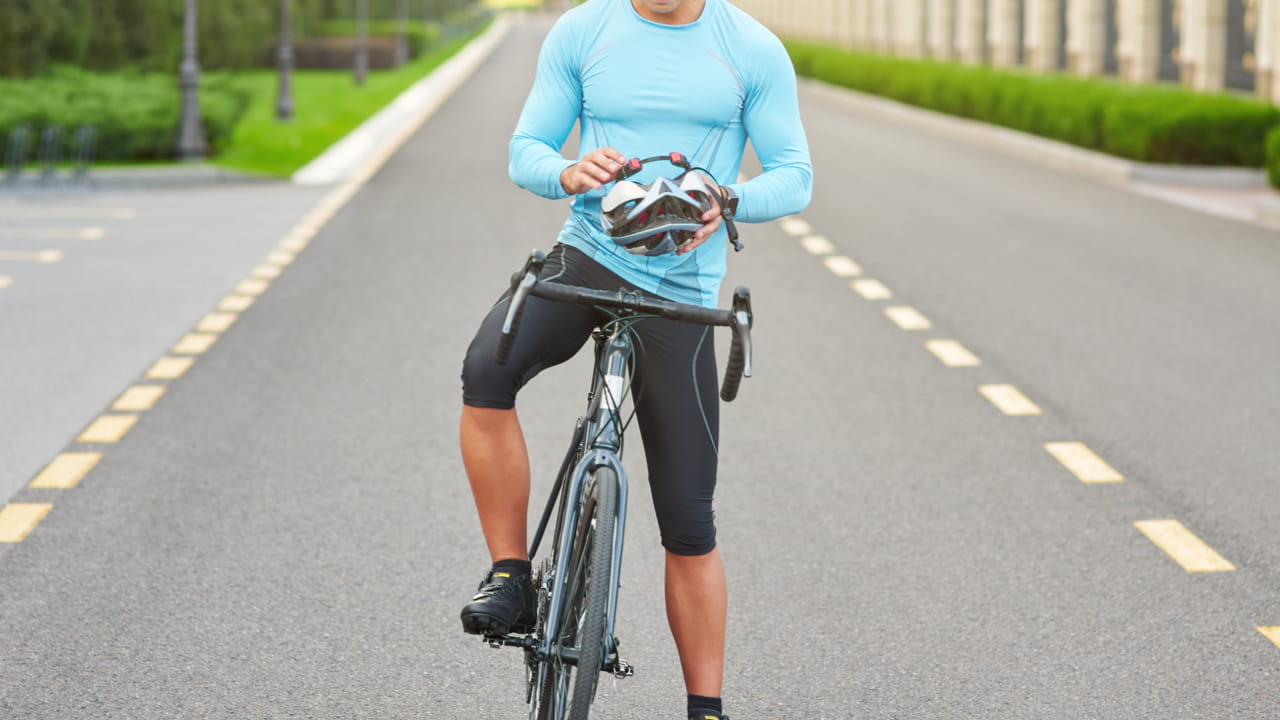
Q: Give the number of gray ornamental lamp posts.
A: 4